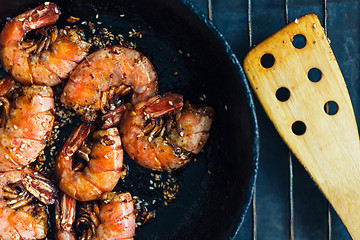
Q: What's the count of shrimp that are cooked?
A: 7